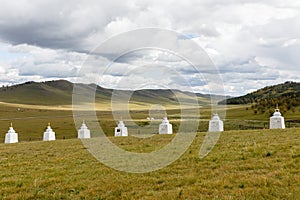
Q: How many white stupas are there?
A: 7